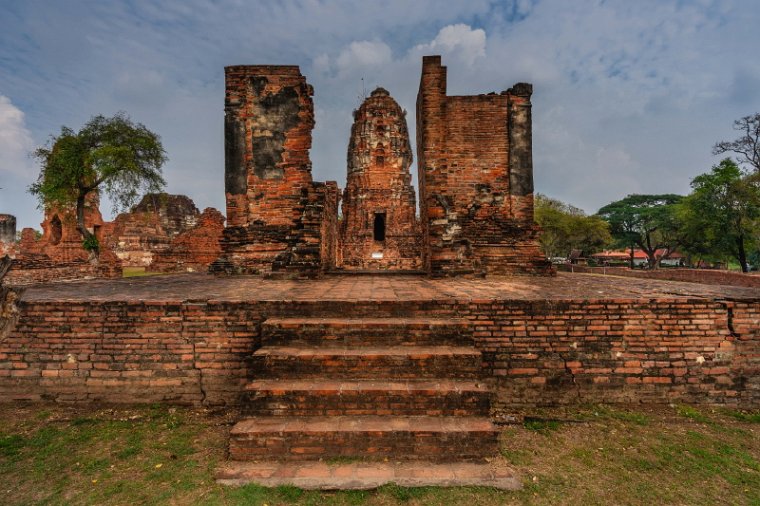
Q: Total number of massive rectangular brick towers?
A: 2